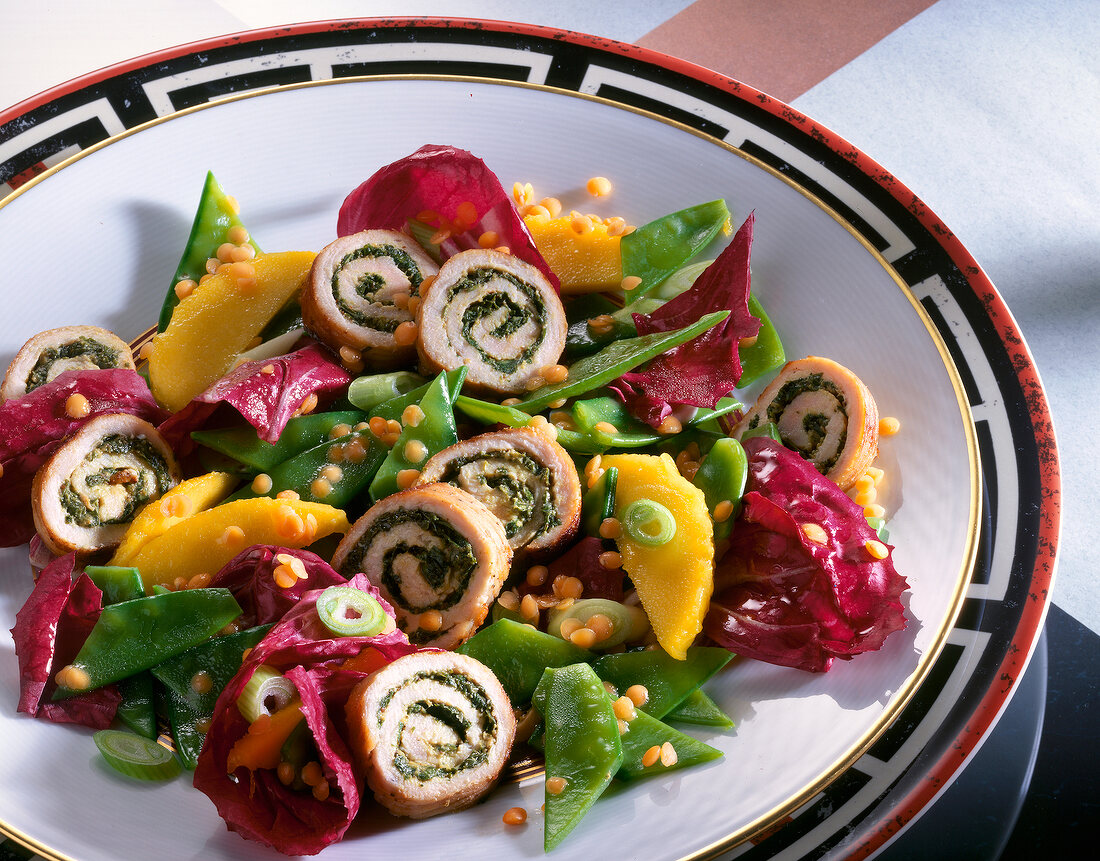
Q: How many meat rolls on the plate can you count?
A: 8